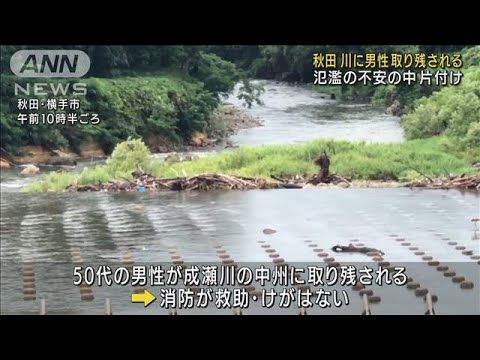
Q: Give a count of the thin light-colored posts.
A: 7